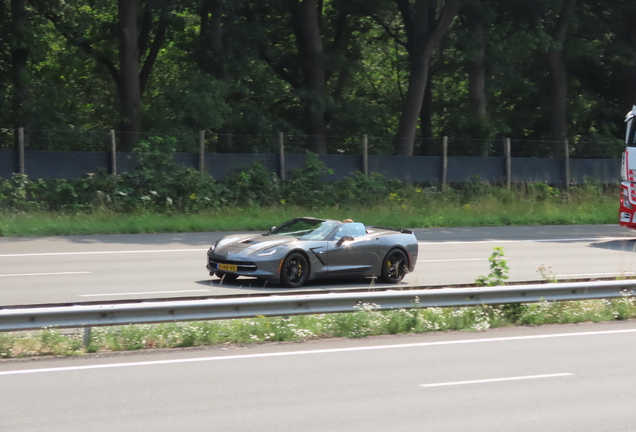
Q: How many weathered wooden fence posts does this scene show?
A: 8